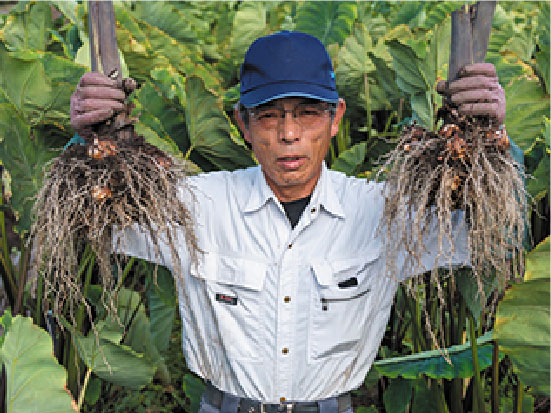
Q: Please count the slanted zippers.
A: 1